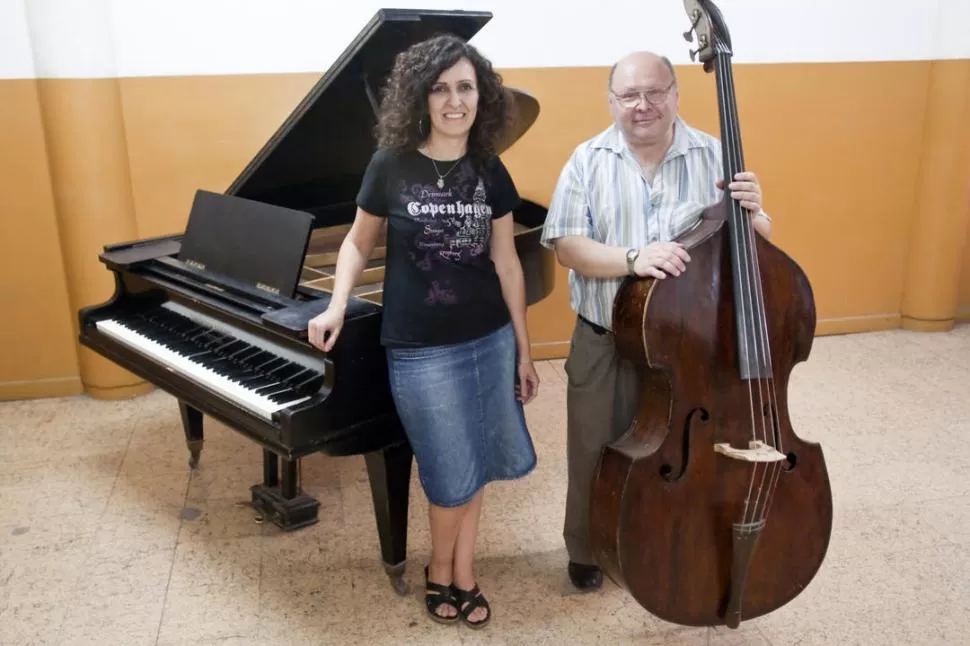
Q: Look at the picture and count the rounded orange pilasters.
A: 2